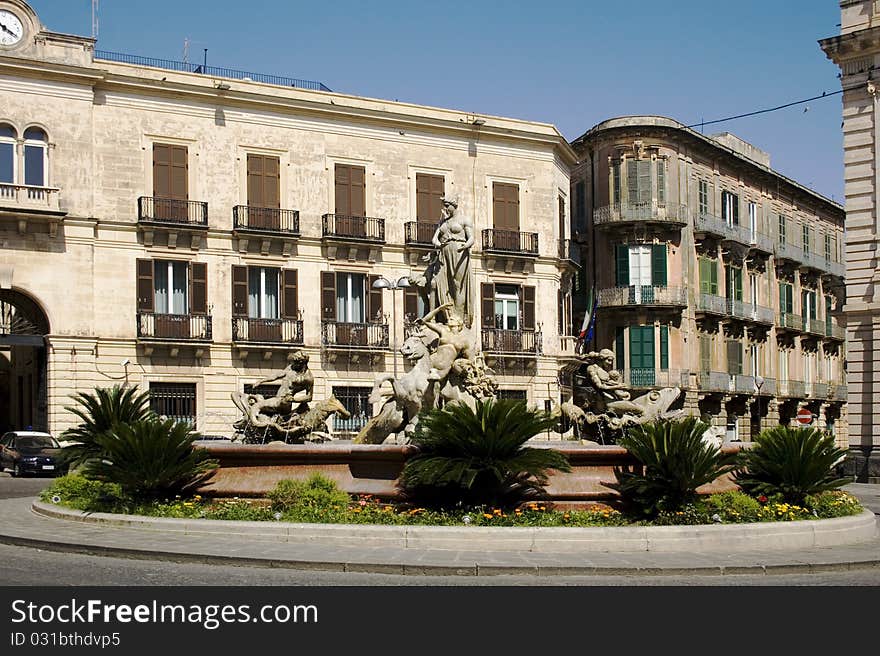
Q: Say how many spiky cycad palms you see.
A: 5